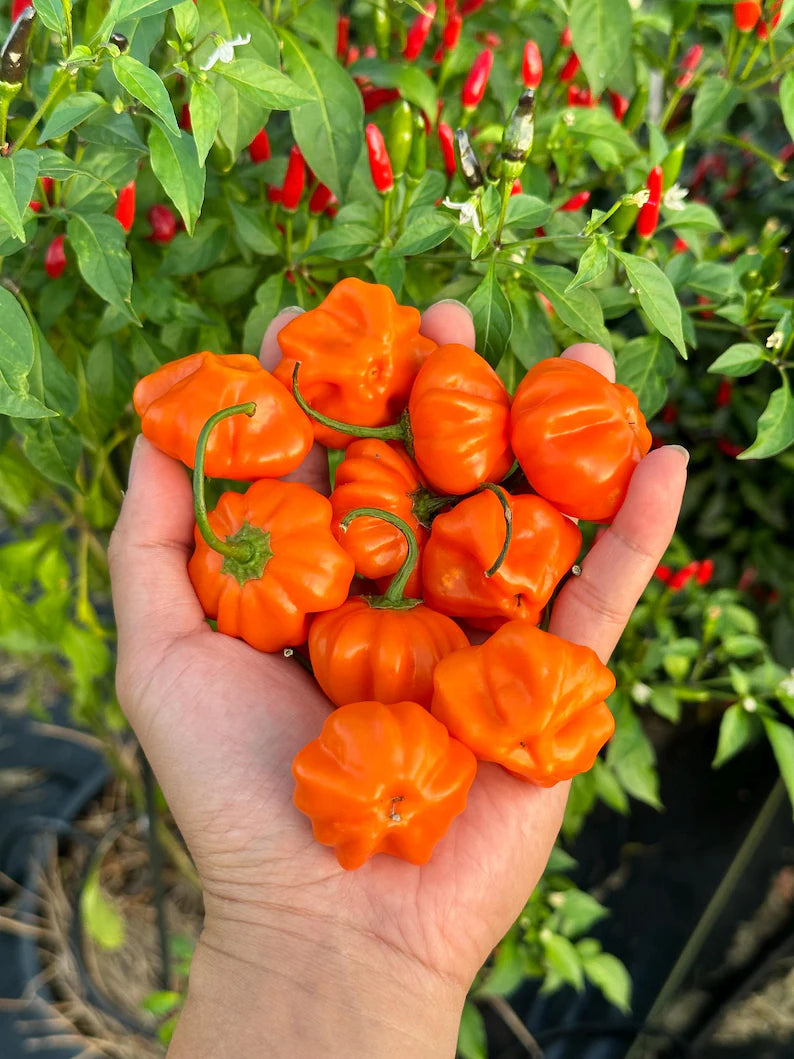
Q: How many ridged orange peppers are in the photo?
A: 10